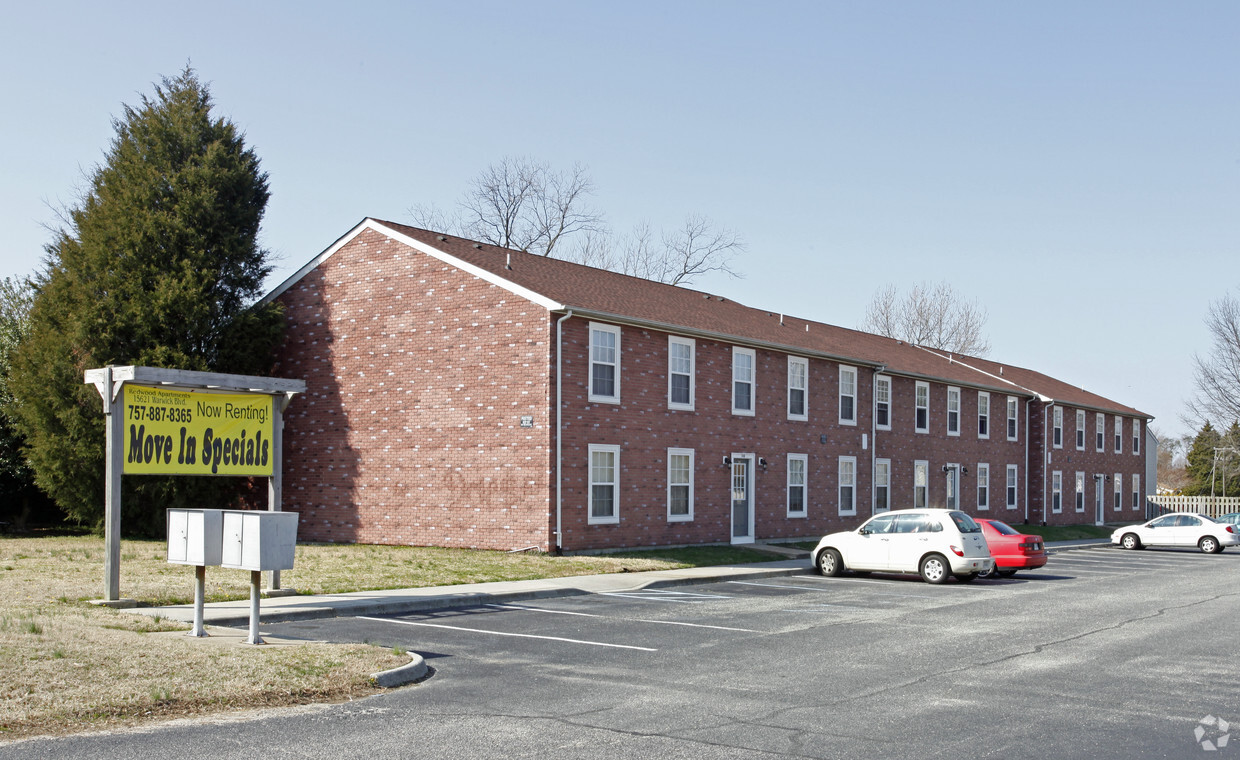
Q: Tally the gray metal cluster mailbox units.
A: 2